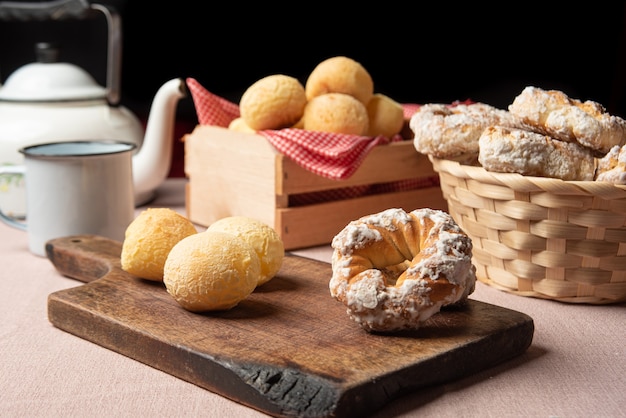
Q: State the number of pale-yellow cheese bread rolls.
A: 8